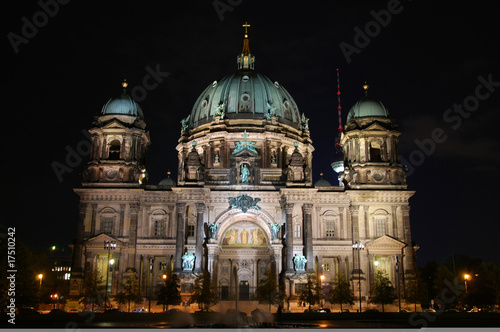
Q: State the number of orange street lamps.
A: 4